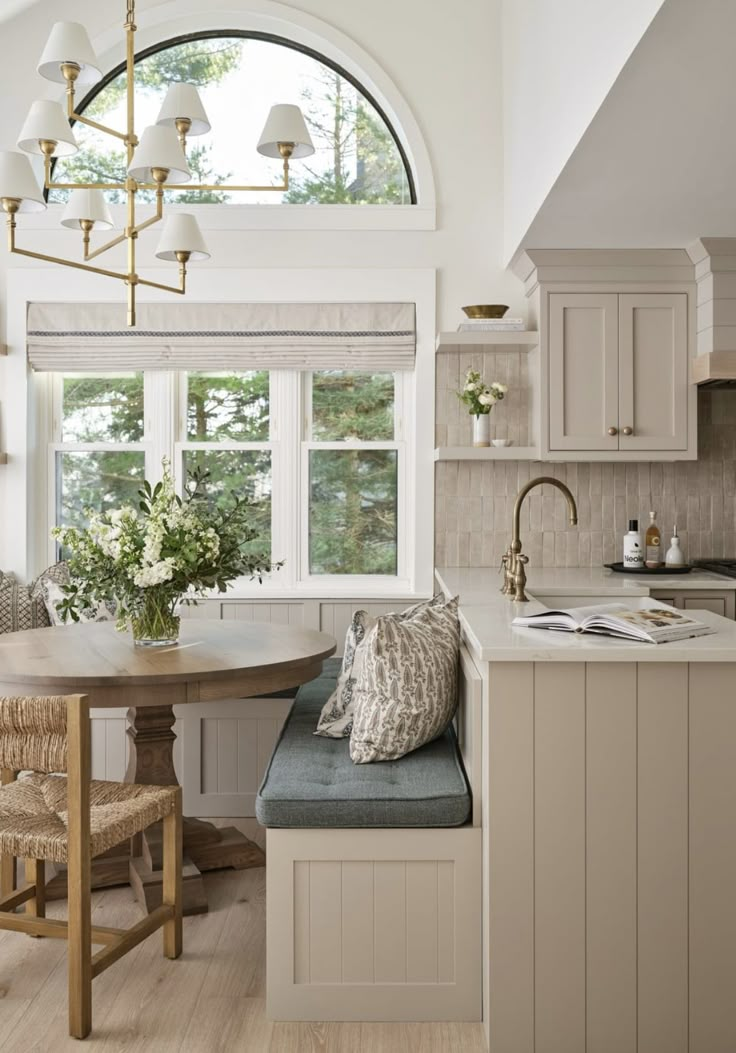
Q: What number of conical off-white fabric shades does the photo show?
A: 8